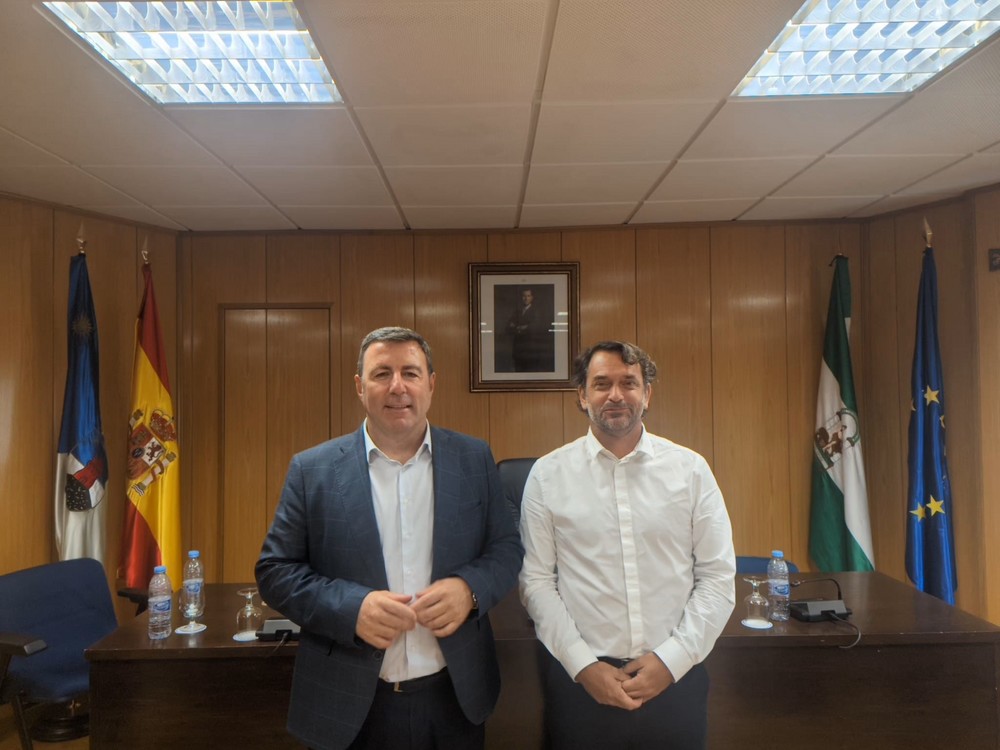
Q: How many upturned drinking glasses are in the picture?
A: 2